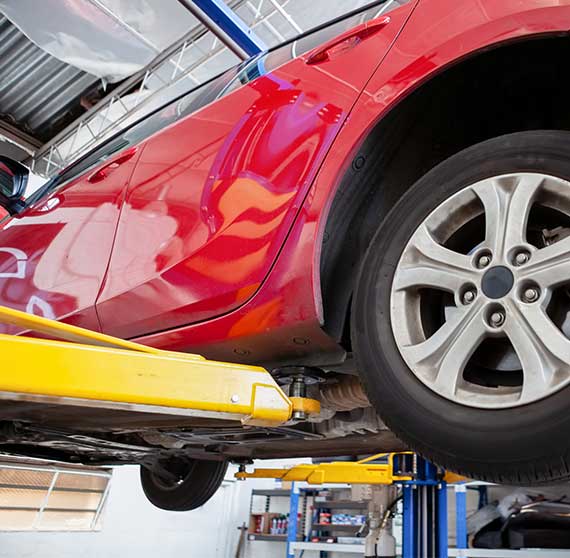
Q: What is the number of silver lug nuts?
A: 5